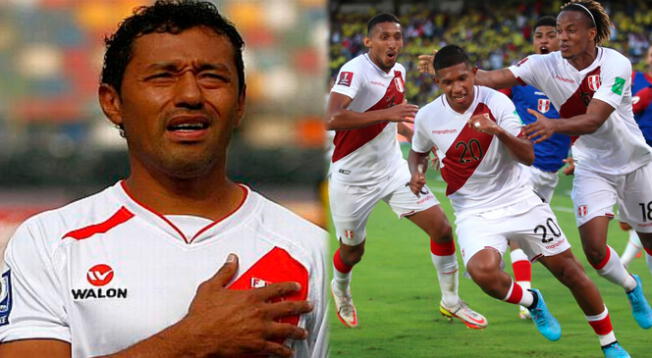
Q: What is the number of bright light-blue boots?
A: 3